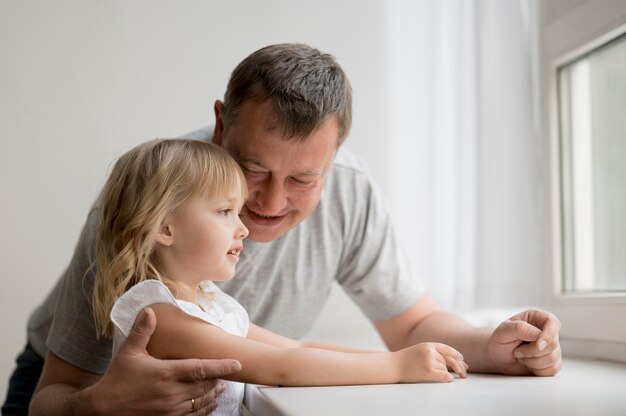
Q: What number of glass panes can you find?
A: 1